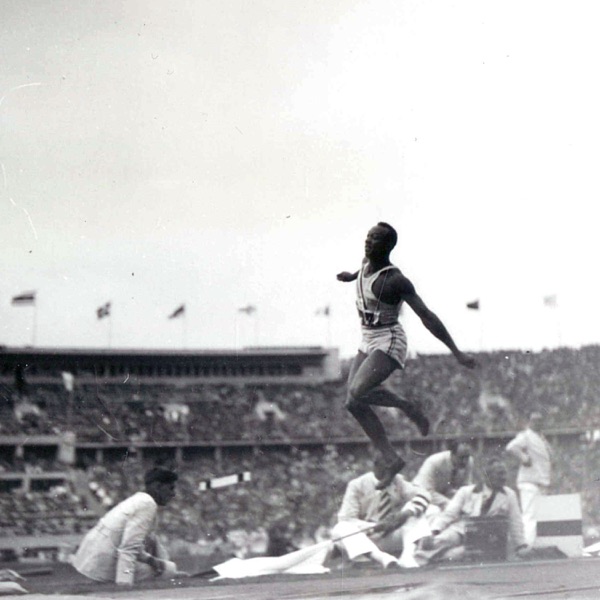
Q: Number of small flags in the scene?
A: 7